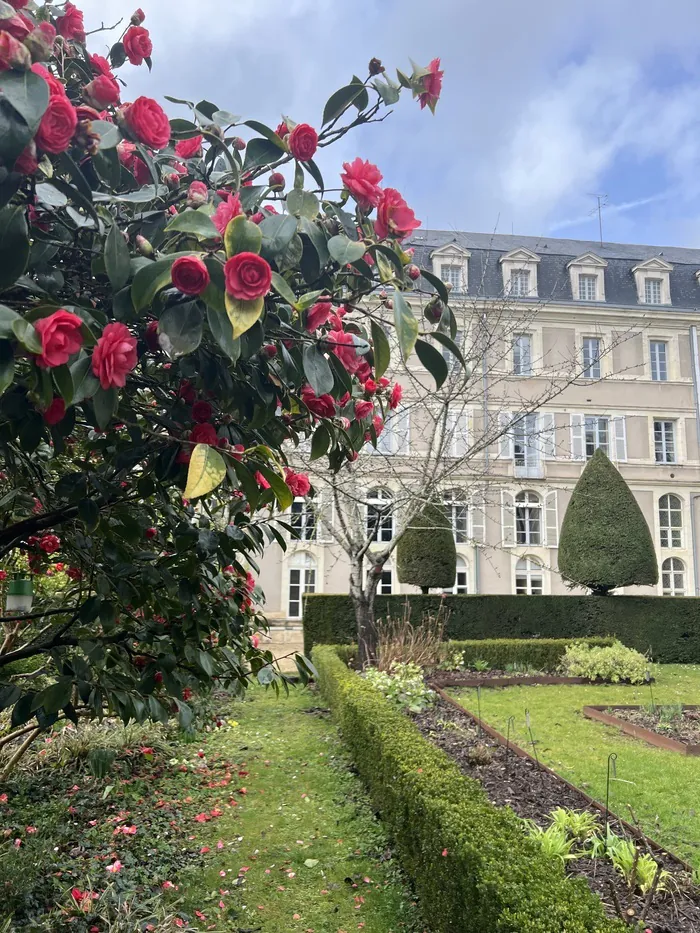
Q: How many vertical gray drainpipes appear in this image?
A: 2